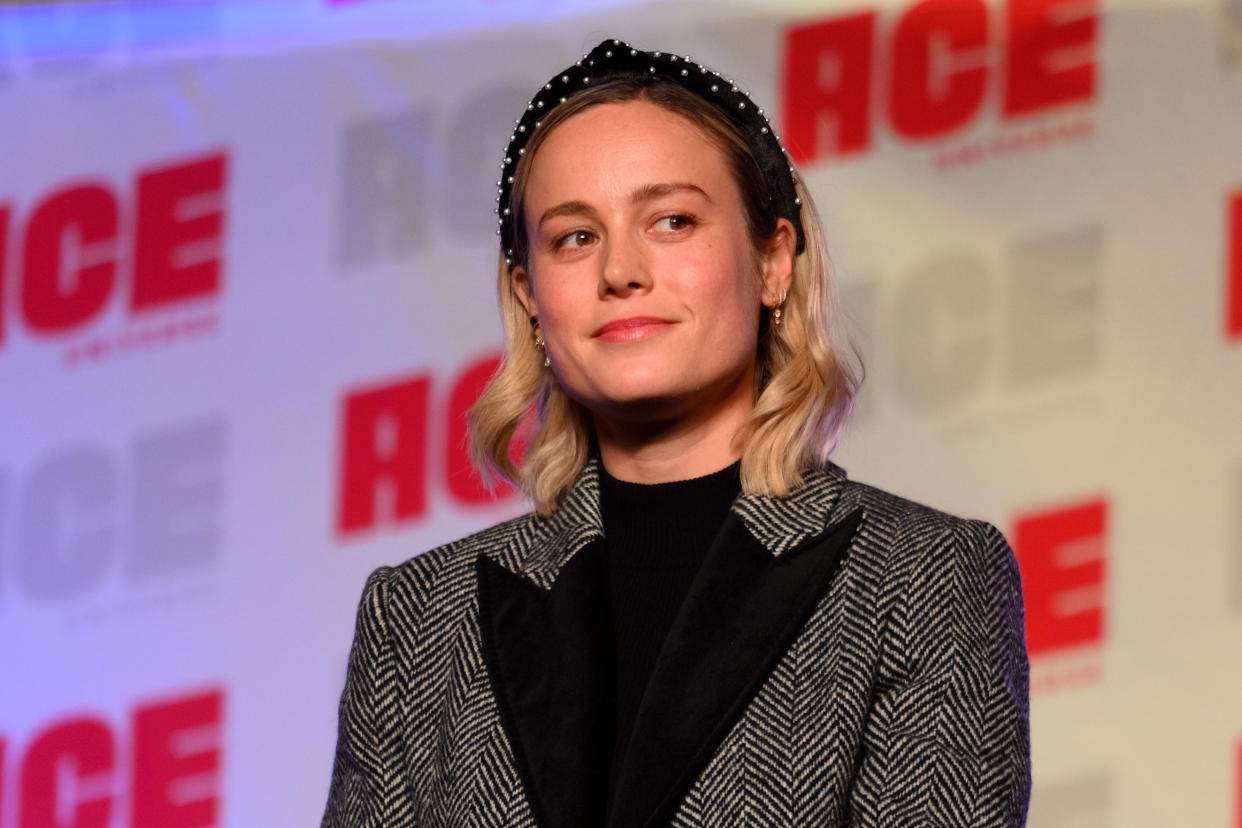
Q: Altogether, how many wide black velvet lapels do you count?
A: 2